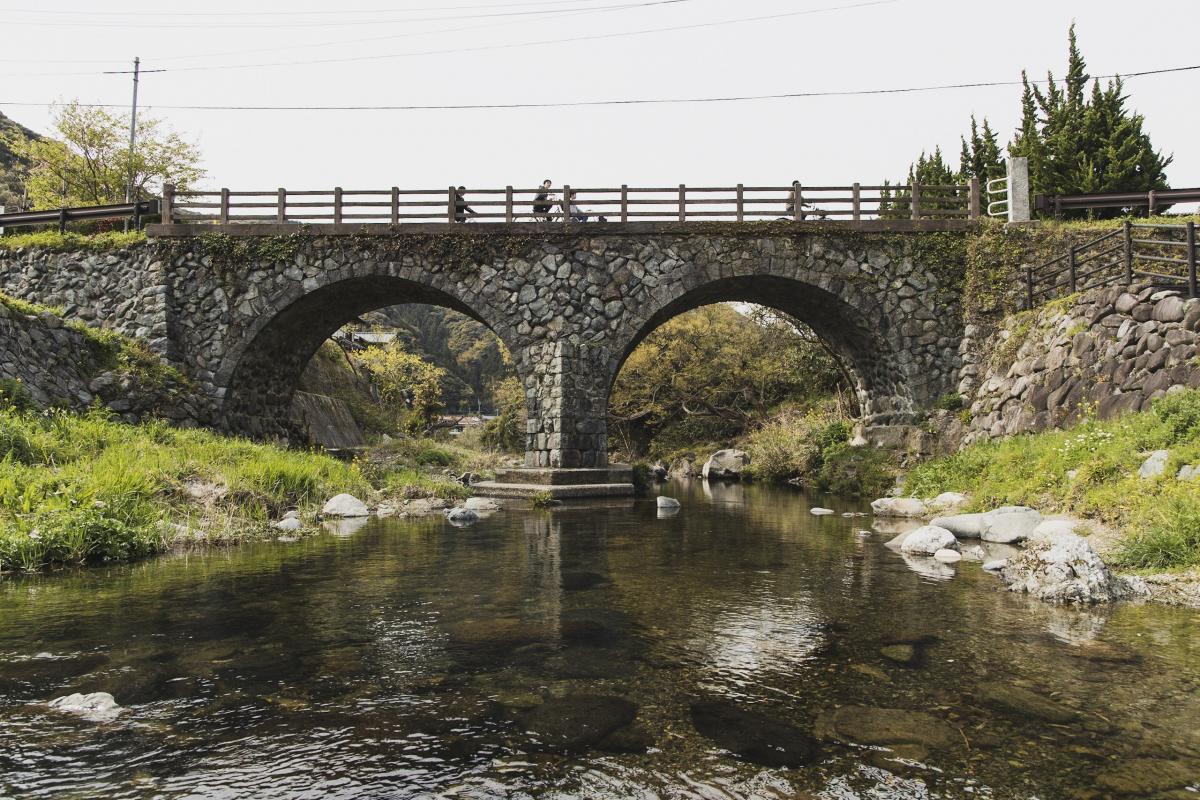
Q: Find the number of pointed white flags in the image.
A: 0